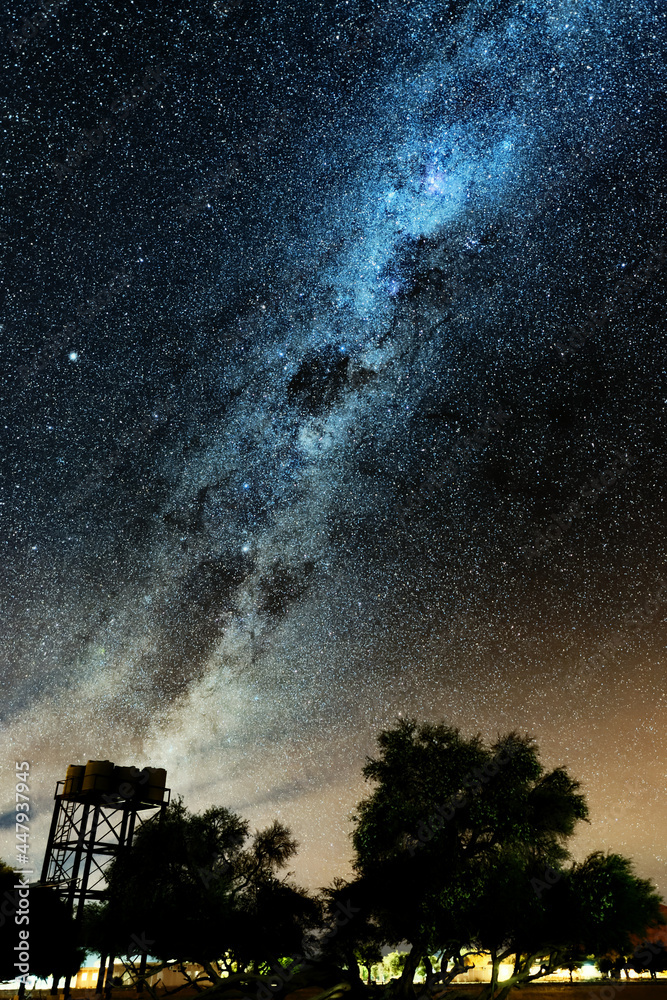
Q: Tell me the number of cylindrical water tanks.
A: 4